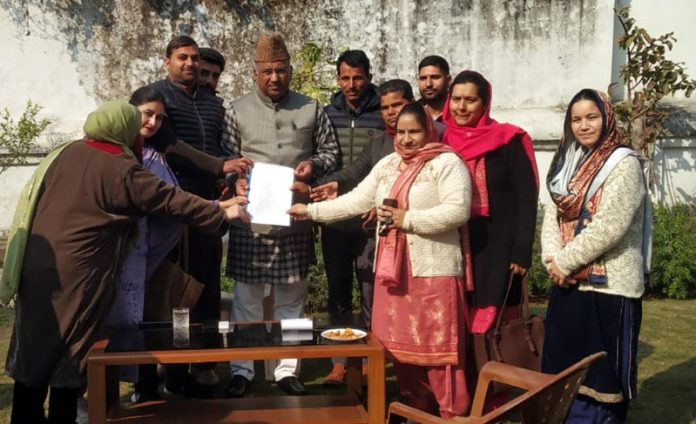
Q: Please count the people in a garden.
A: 11